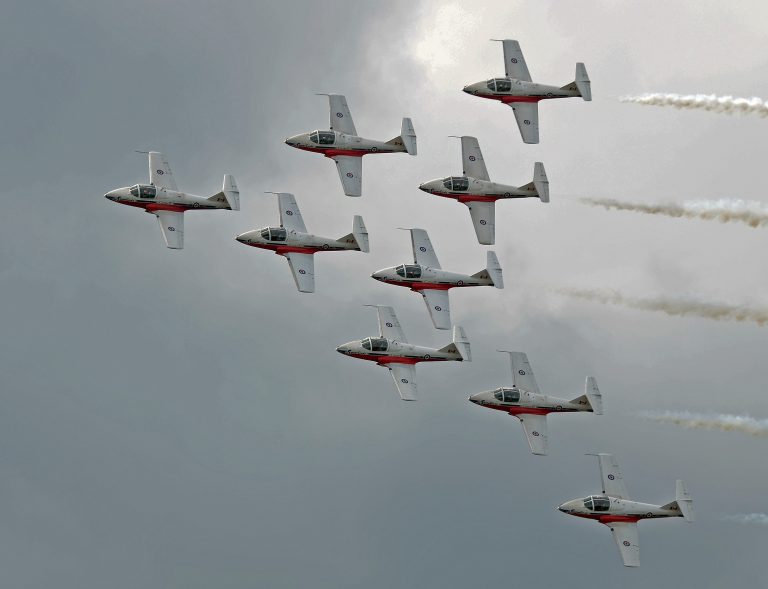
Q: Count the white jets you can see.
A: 9